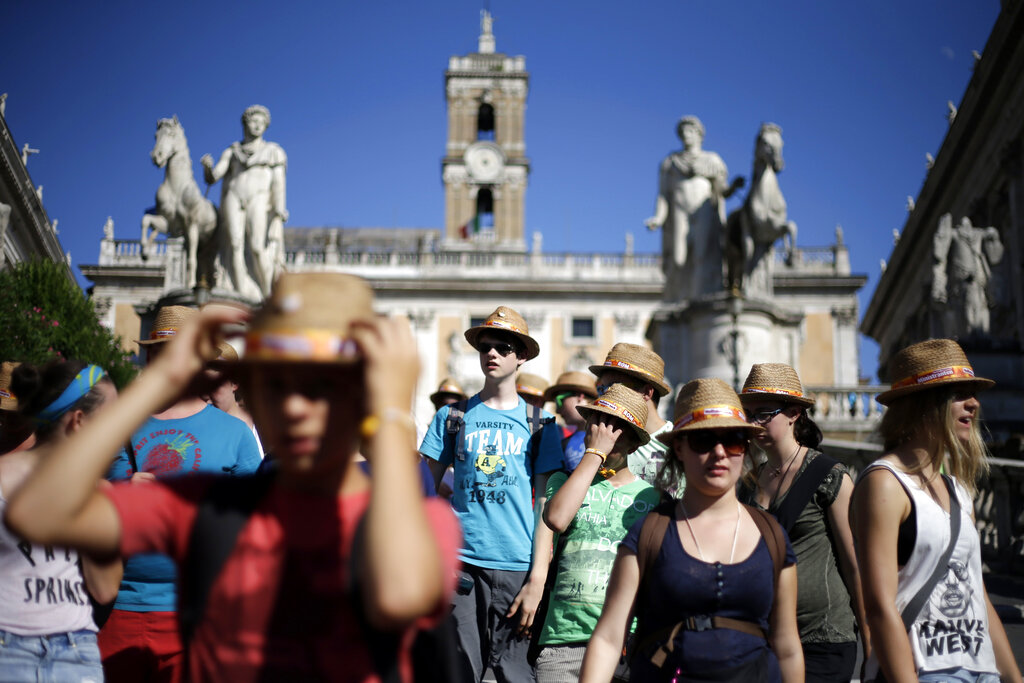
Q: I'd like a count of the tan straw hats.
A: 13